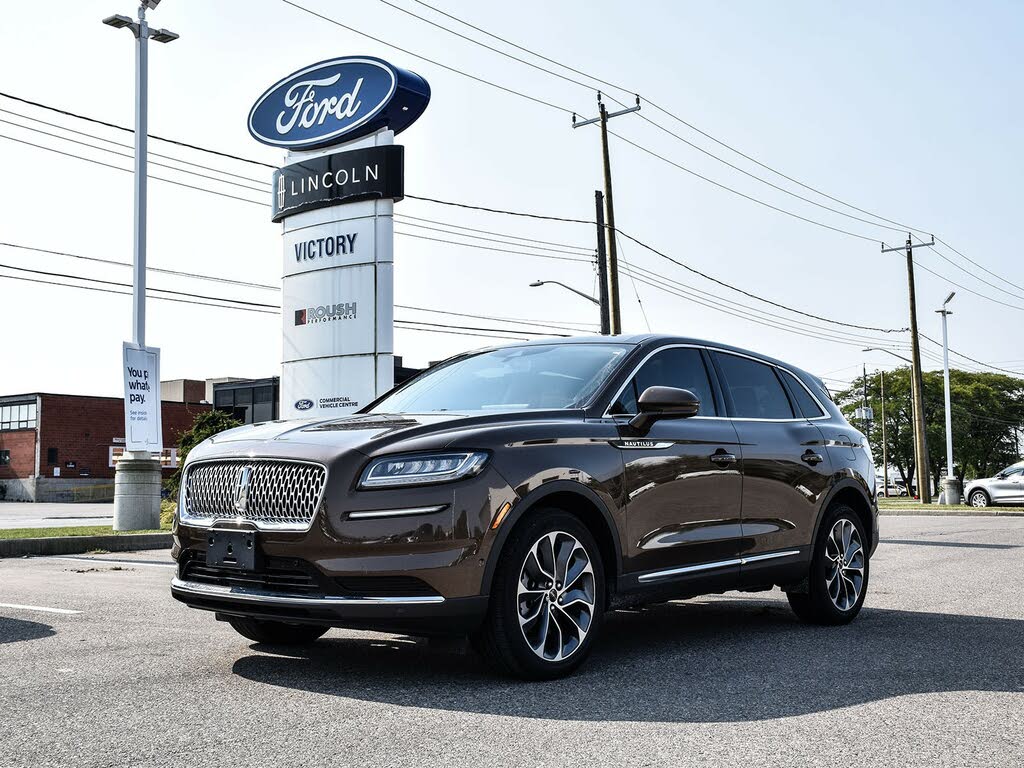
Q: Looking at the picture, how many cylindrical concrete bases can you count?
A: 2